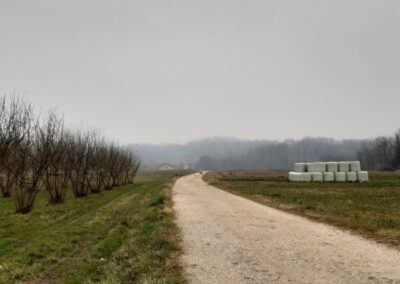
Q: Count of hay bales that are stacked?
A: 11